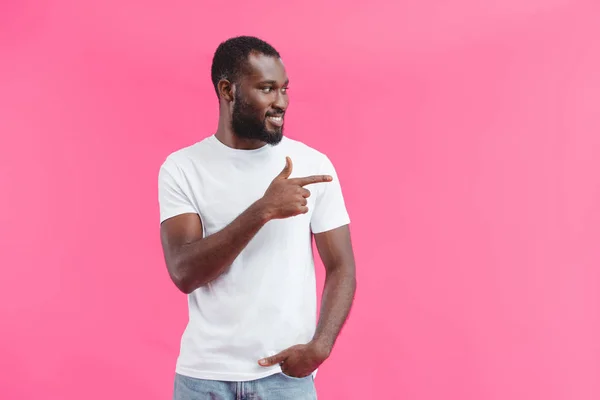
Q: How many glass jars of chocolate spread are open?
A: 0